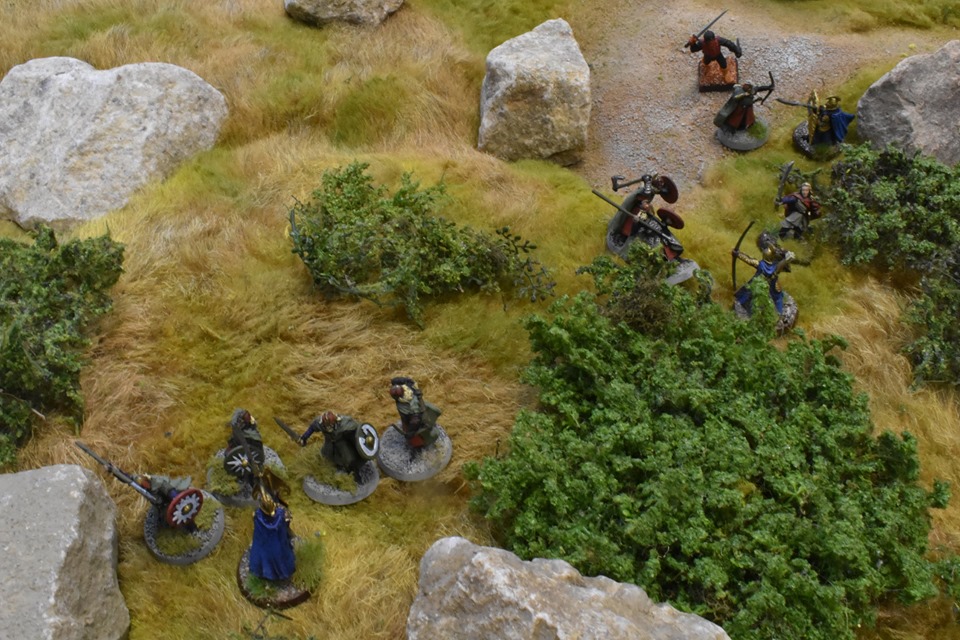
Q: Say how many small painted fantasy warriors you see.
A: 12